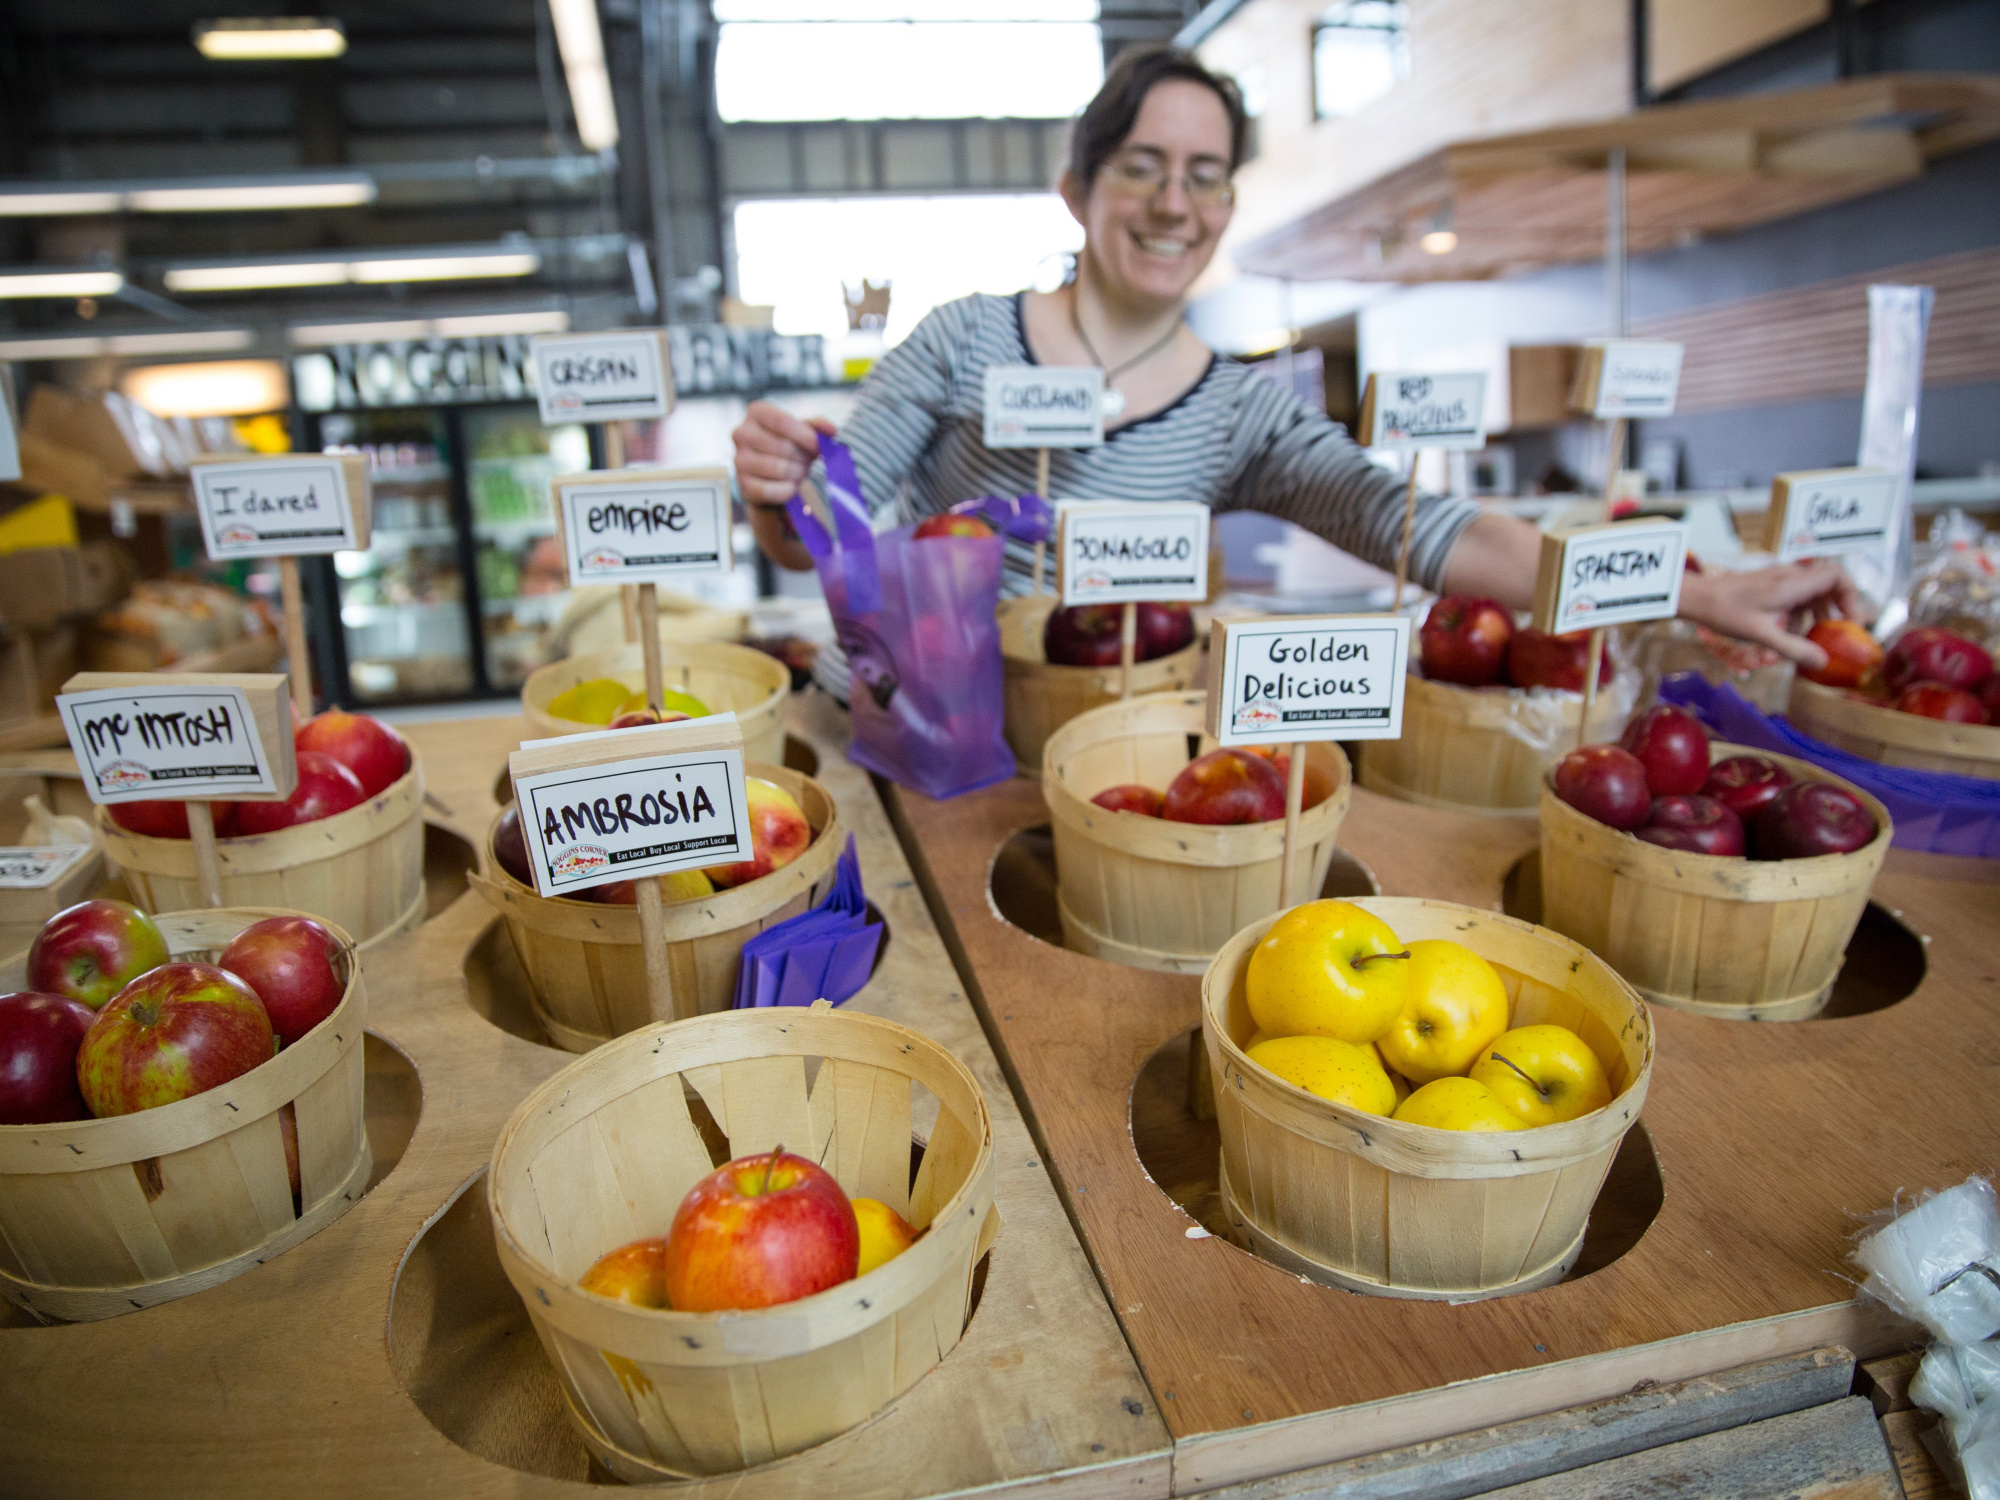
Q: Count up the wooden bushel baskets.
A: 11